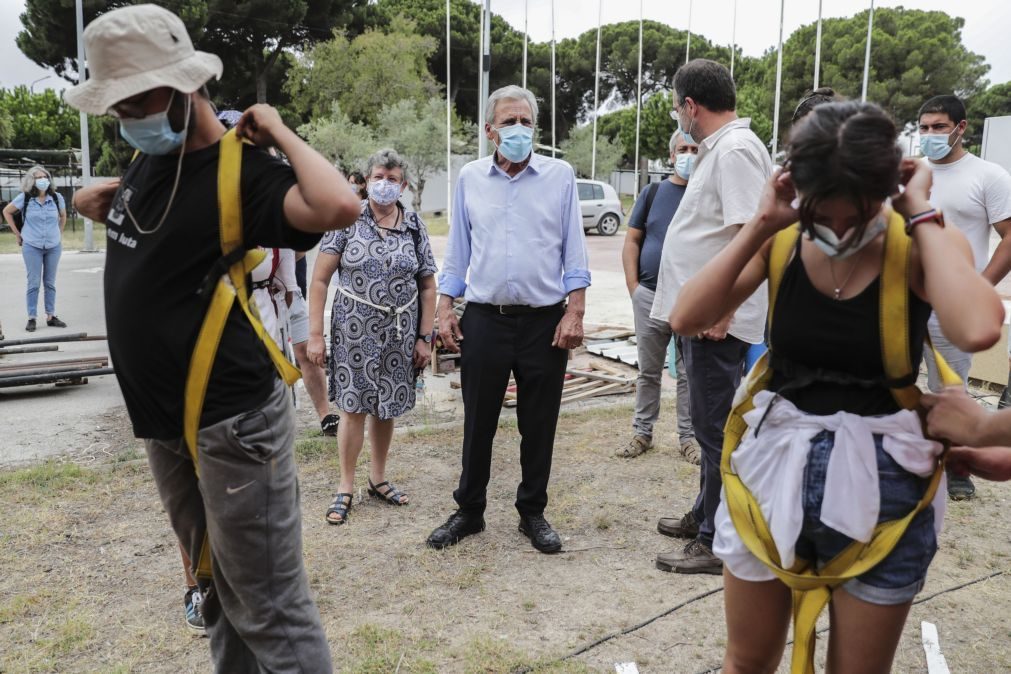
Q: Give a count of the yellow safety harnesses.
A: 2